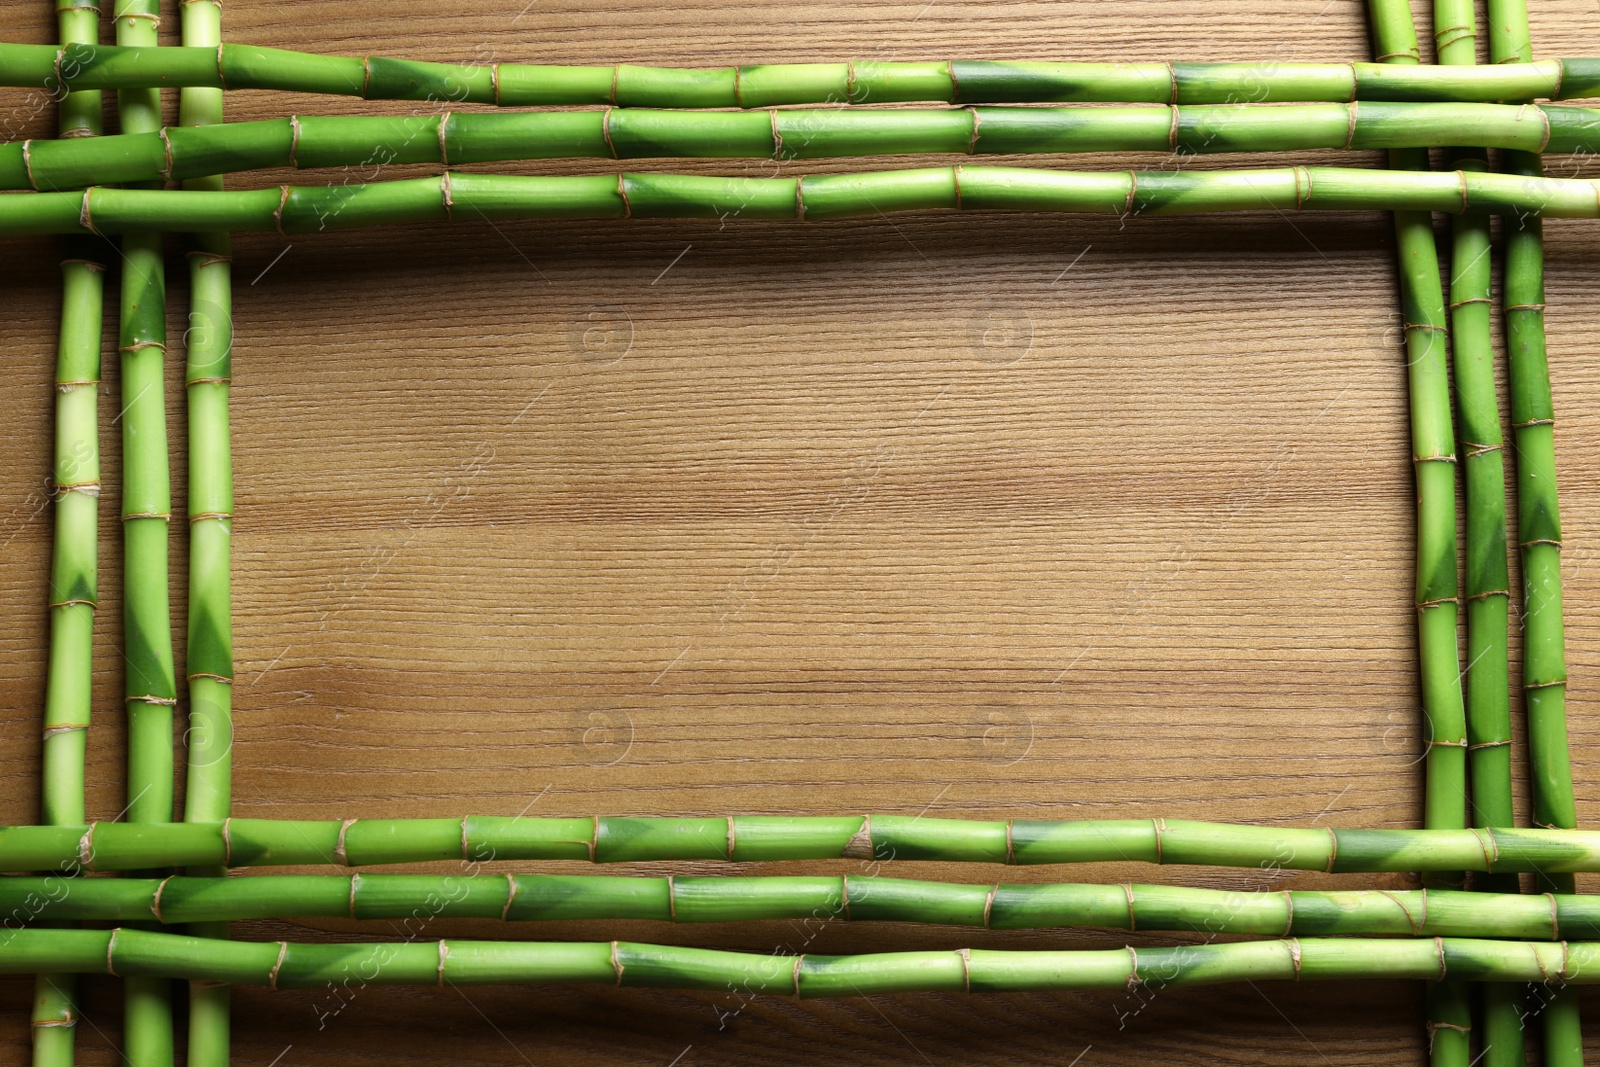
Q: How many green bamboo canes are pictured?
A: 12